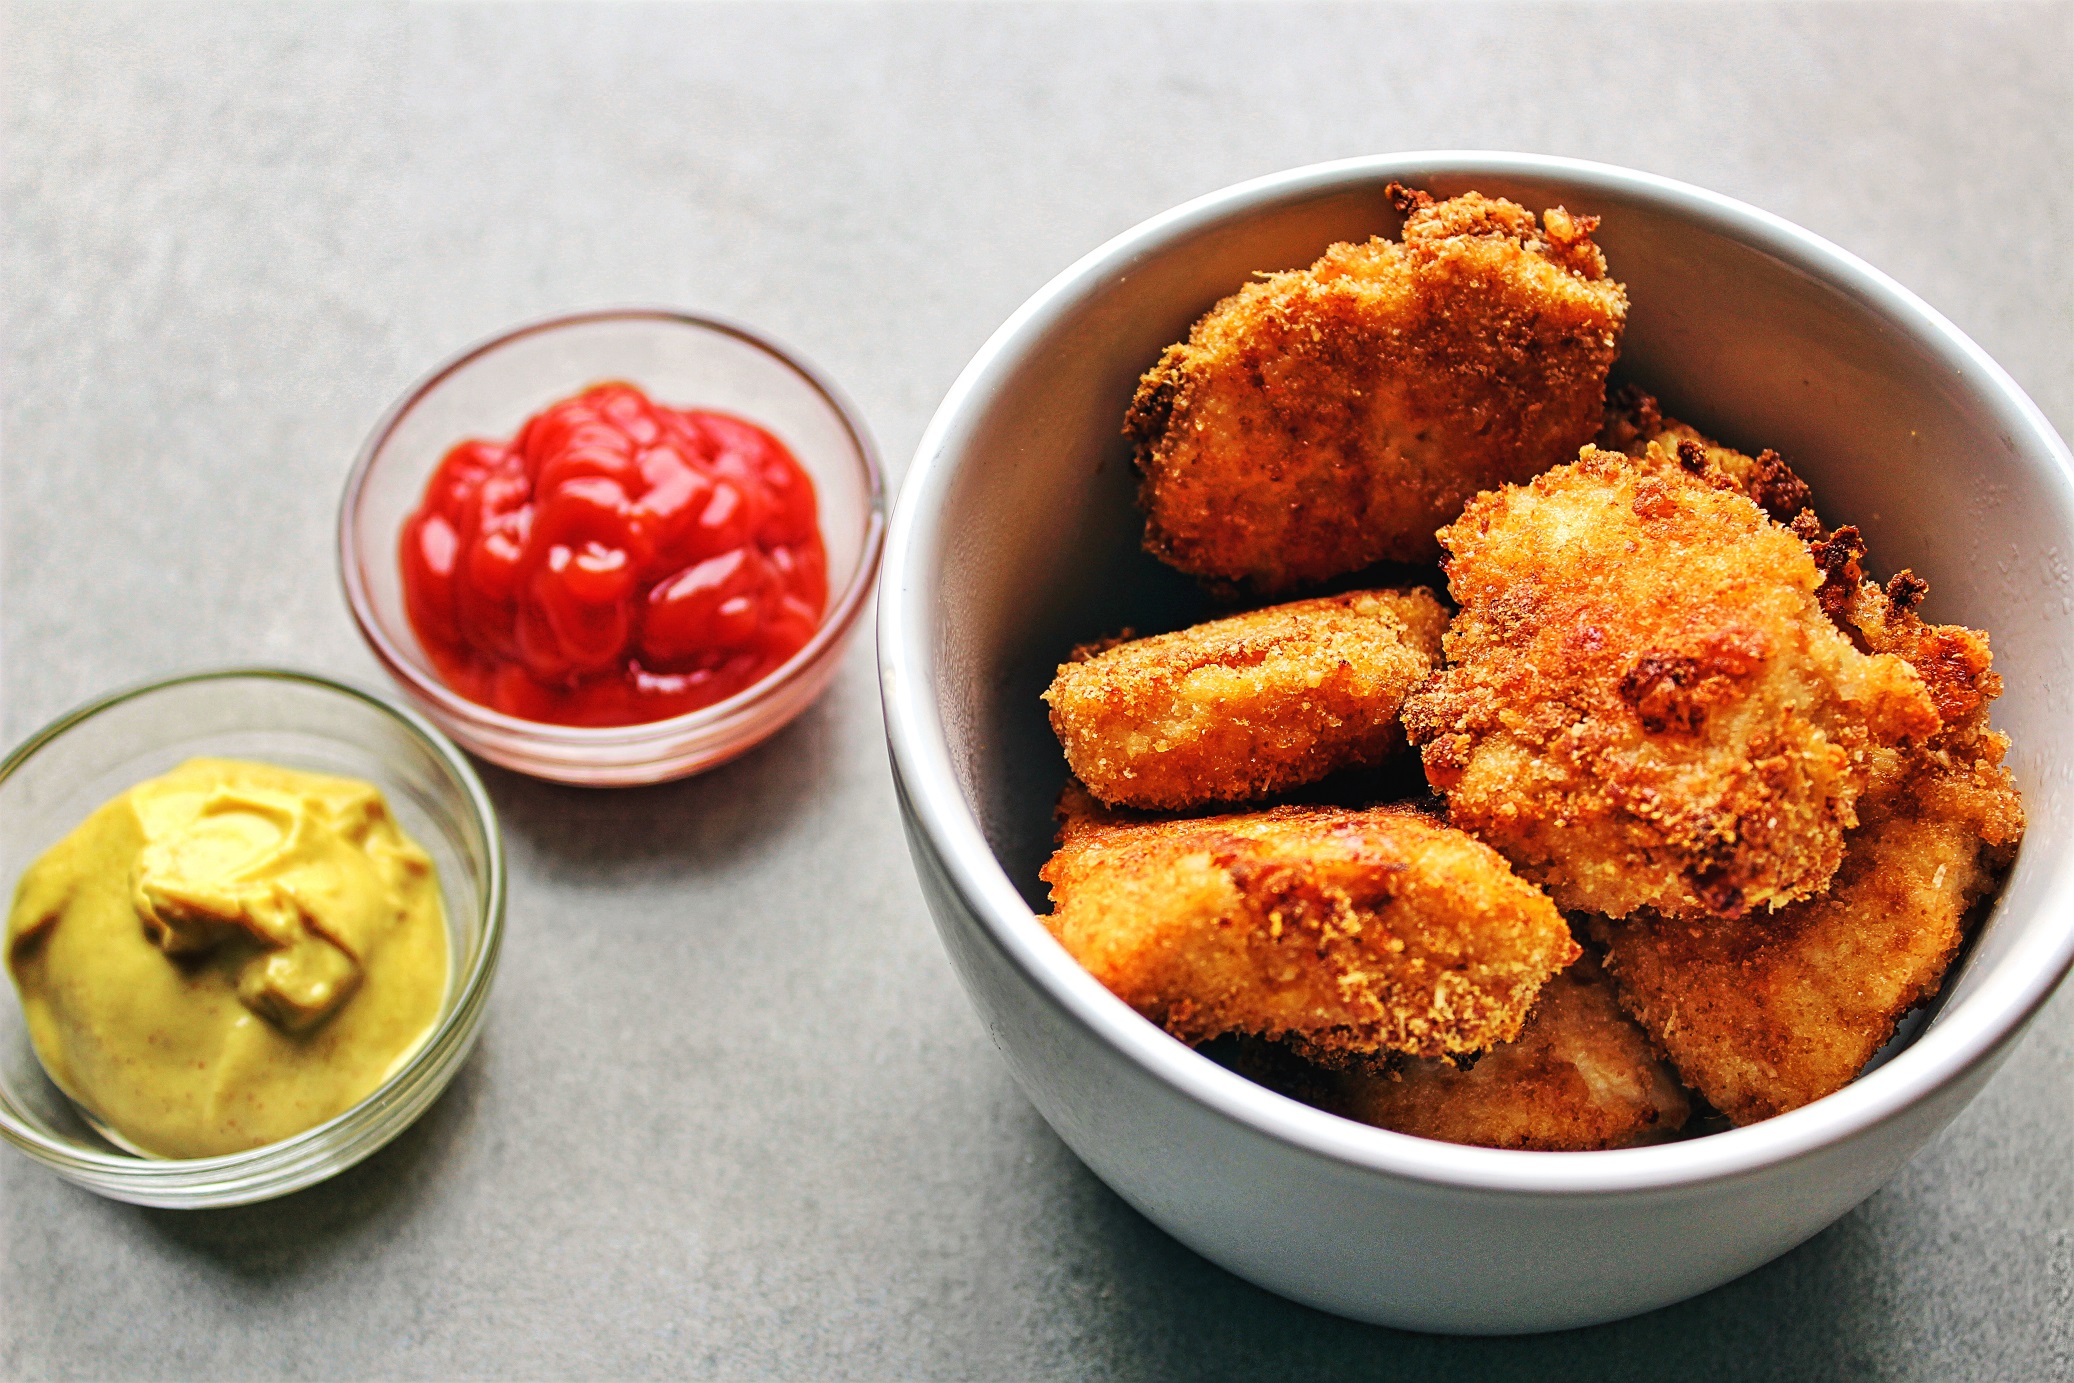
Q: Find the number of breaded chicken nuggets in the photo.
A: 7